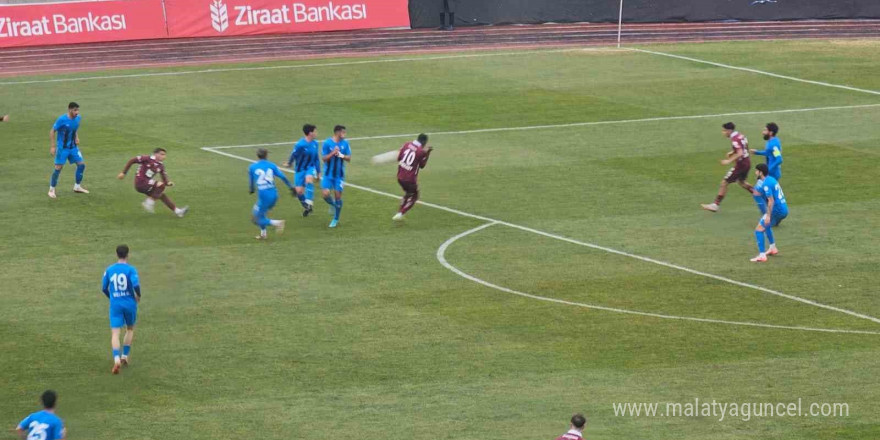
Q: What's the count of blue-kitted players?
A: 8